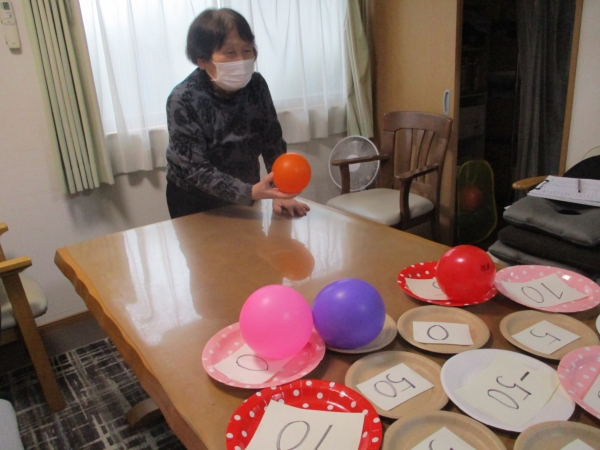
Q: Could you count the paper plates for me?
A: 13